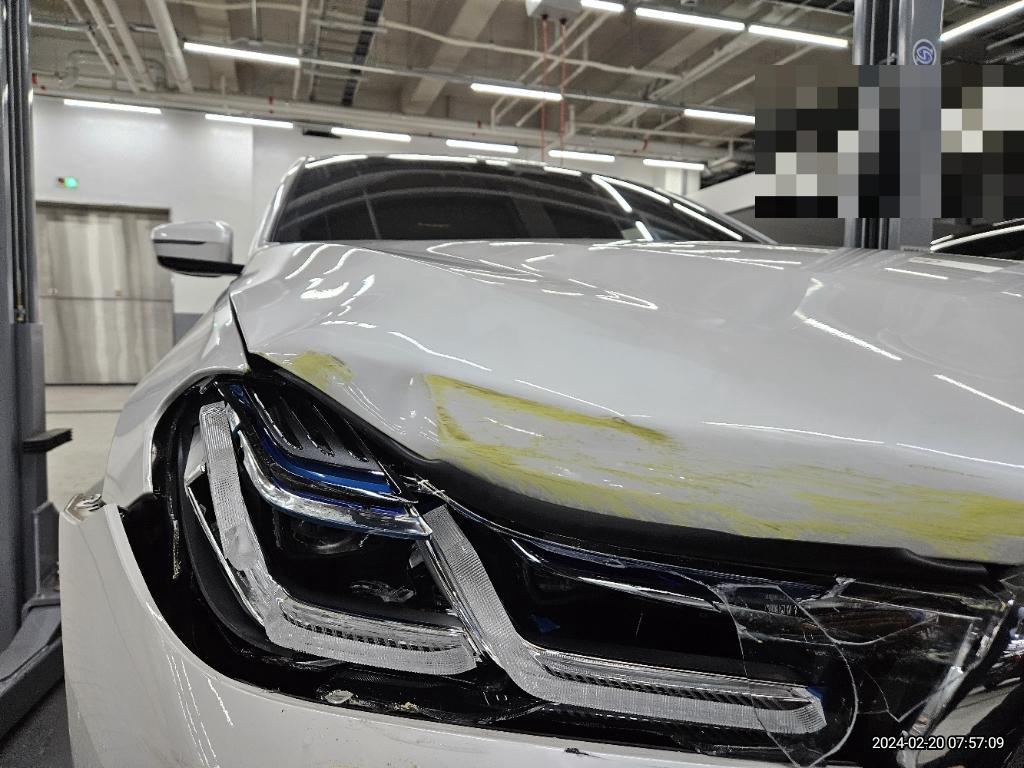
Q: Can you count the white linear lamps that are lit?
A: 13